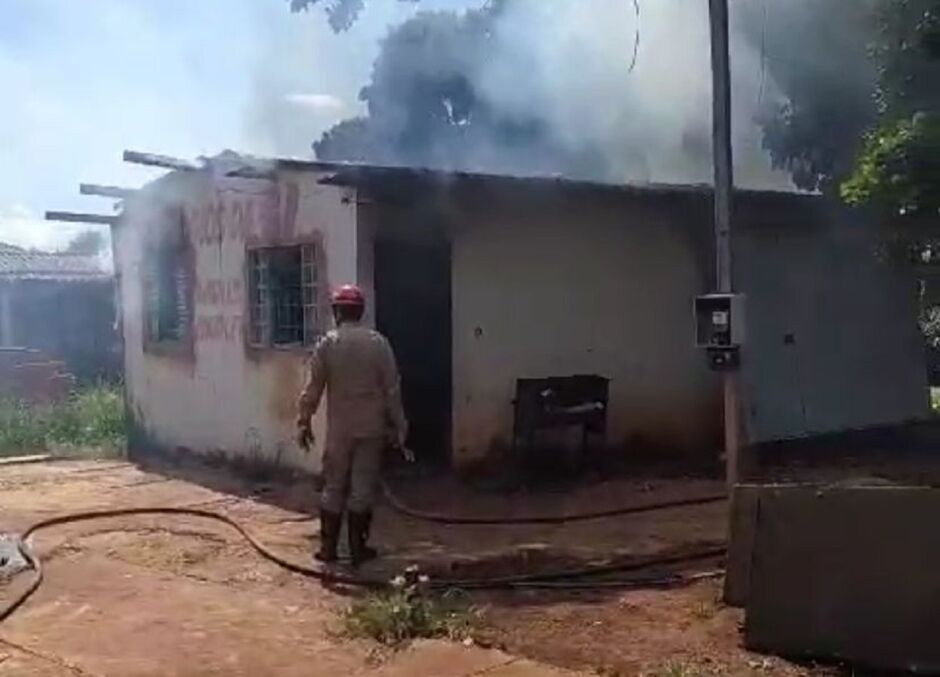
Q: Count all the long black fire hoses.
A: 2